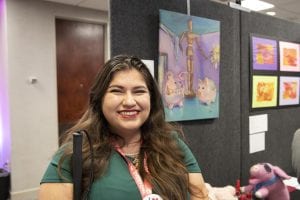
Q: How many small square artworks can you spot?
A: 4